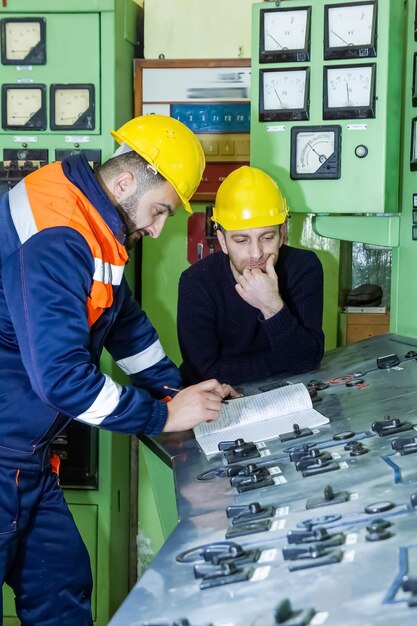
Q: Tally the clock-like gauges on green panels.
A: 8